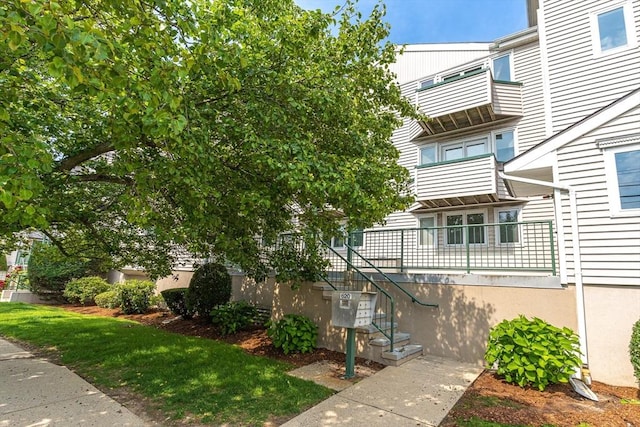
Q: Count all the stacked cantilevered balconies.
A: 2